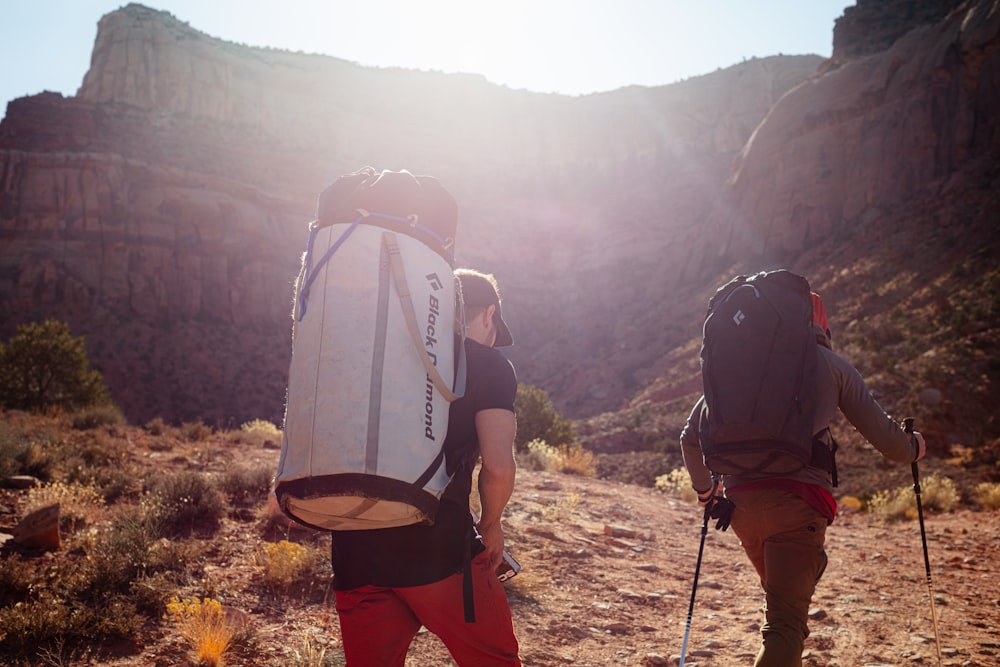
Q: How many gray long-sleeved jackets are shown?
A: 1